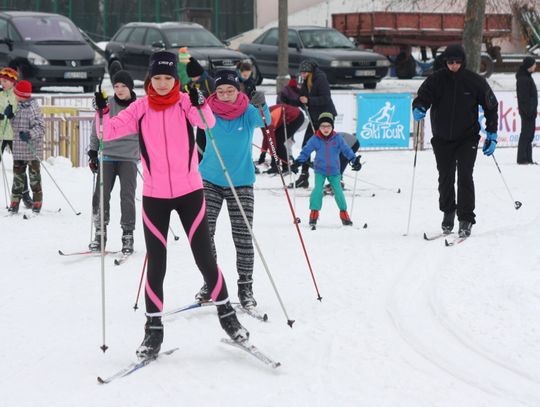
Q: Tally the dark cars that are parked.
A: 3